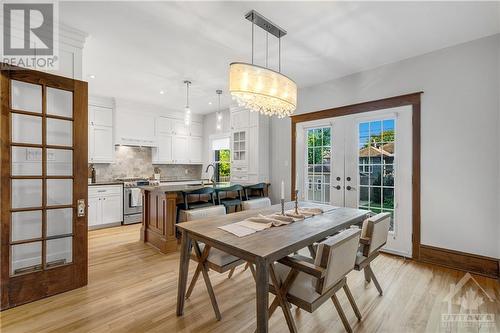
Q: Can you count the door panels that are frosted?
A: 12